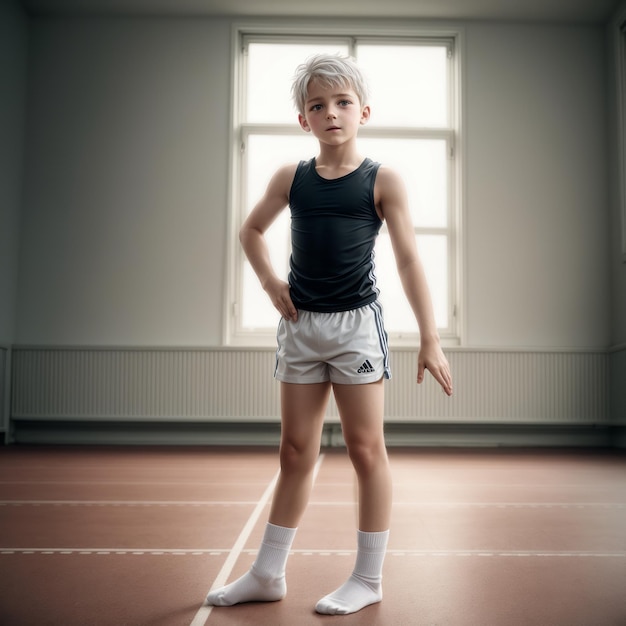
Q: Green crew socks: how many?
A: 0